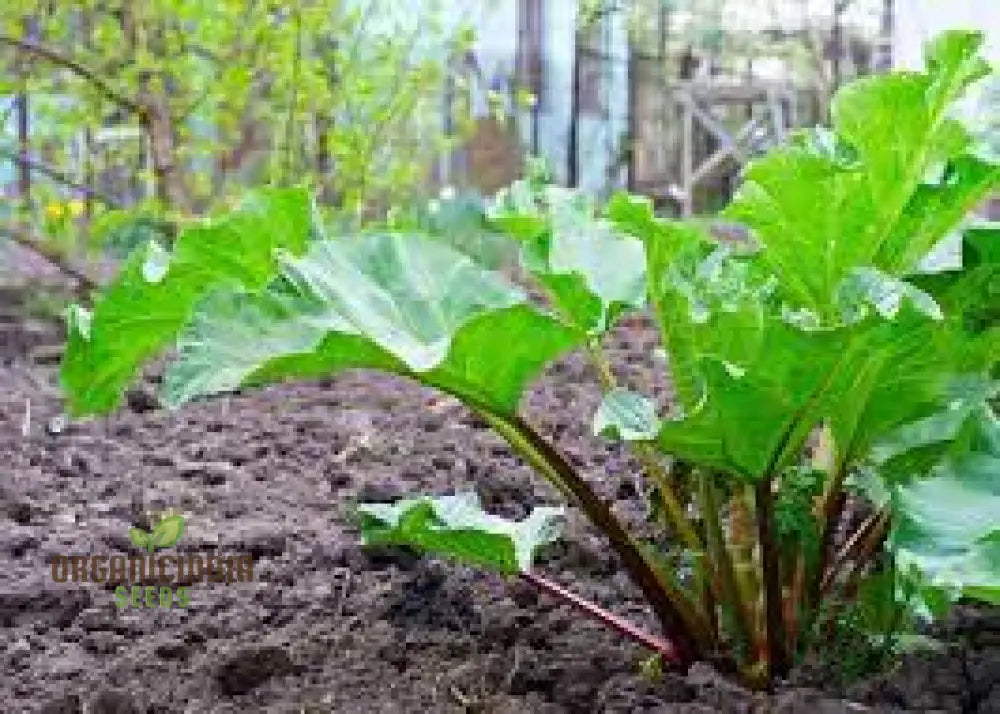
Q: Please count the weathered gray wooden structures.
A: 1